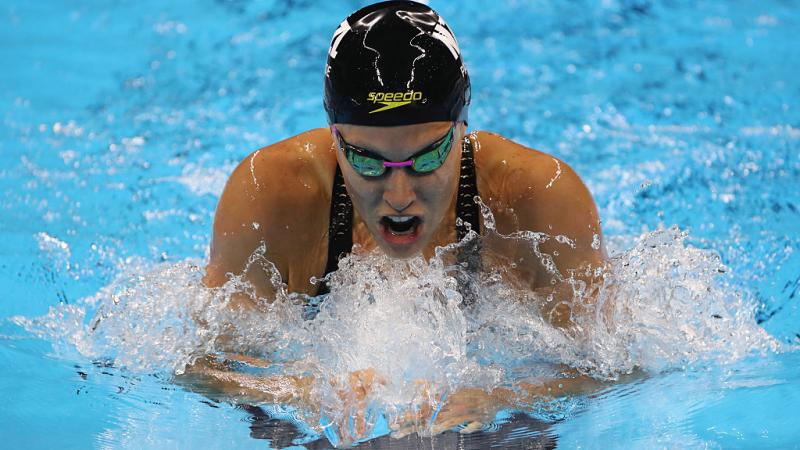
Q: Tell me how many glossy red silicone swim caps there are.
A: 0